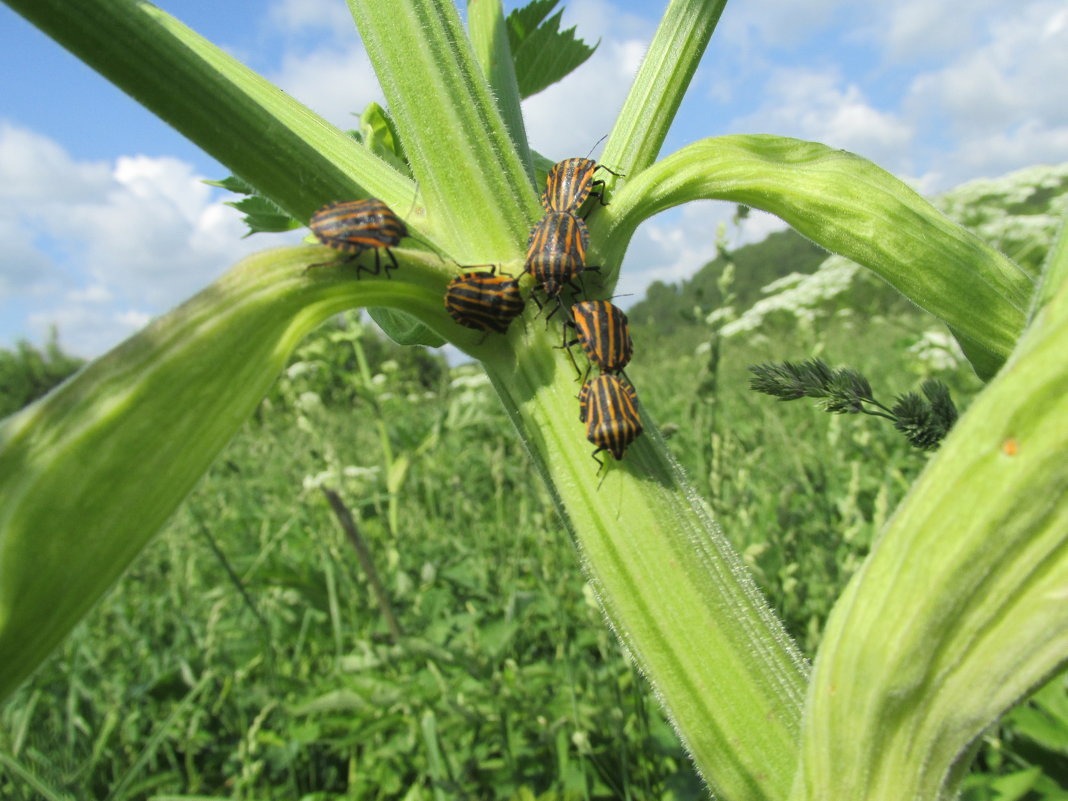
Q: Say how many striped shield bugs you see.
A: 6